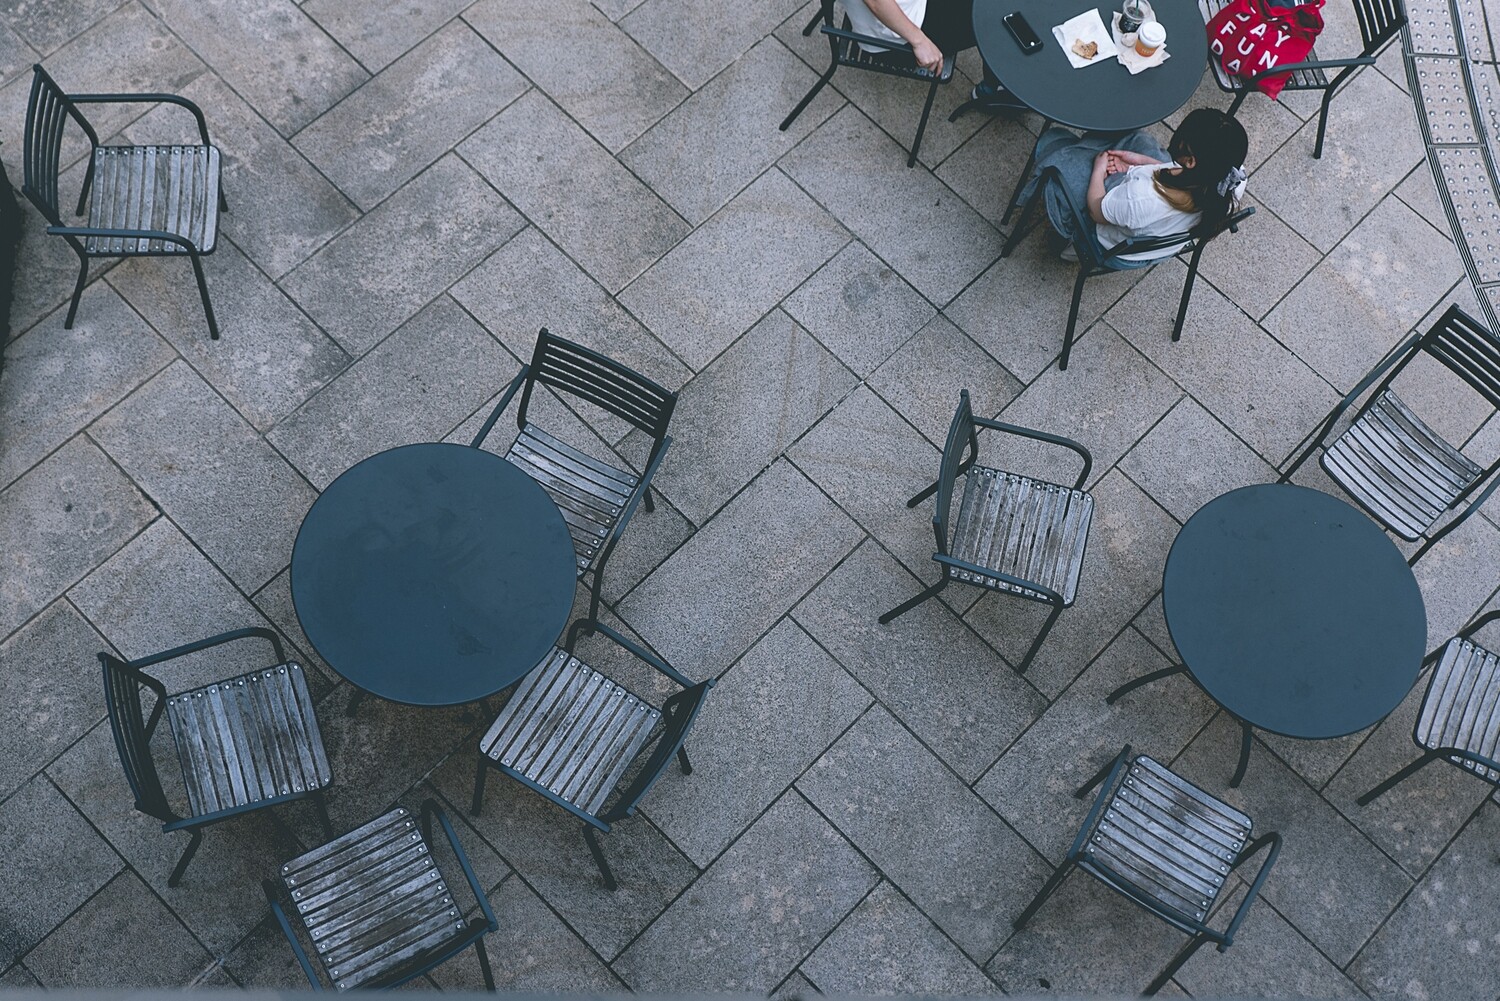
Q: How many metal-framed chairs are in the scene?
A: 12